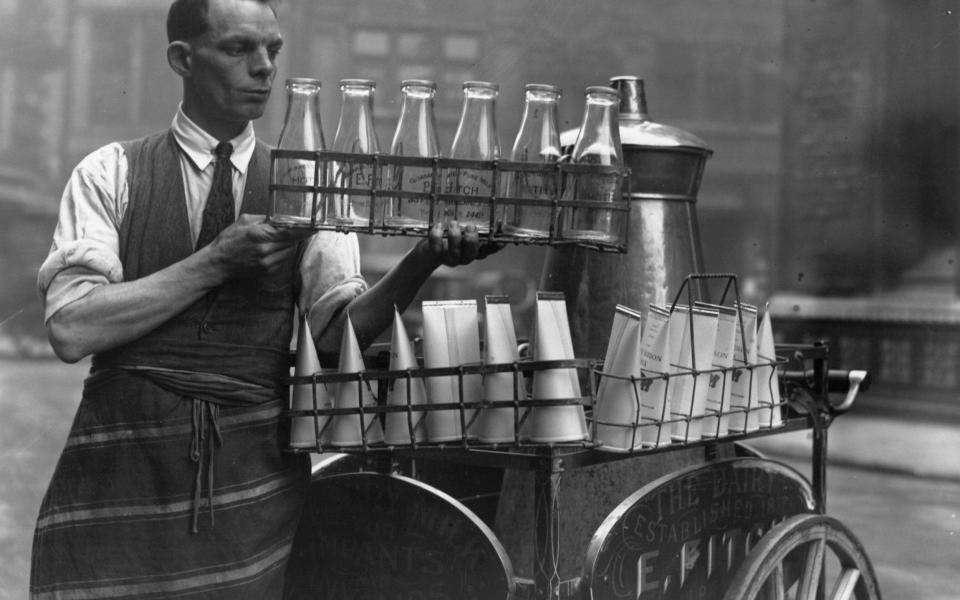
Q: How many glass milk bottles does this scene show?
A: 6